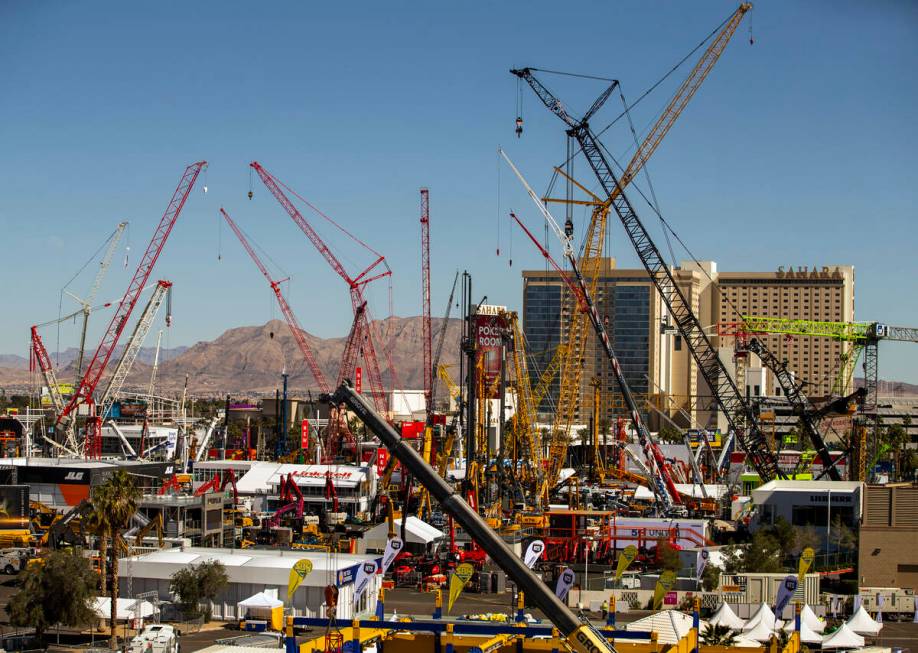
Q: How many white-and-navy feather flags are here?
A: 6